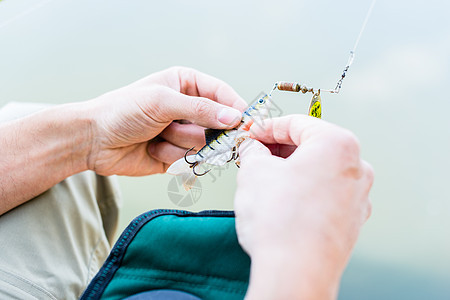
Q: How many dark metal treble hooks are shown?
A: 2